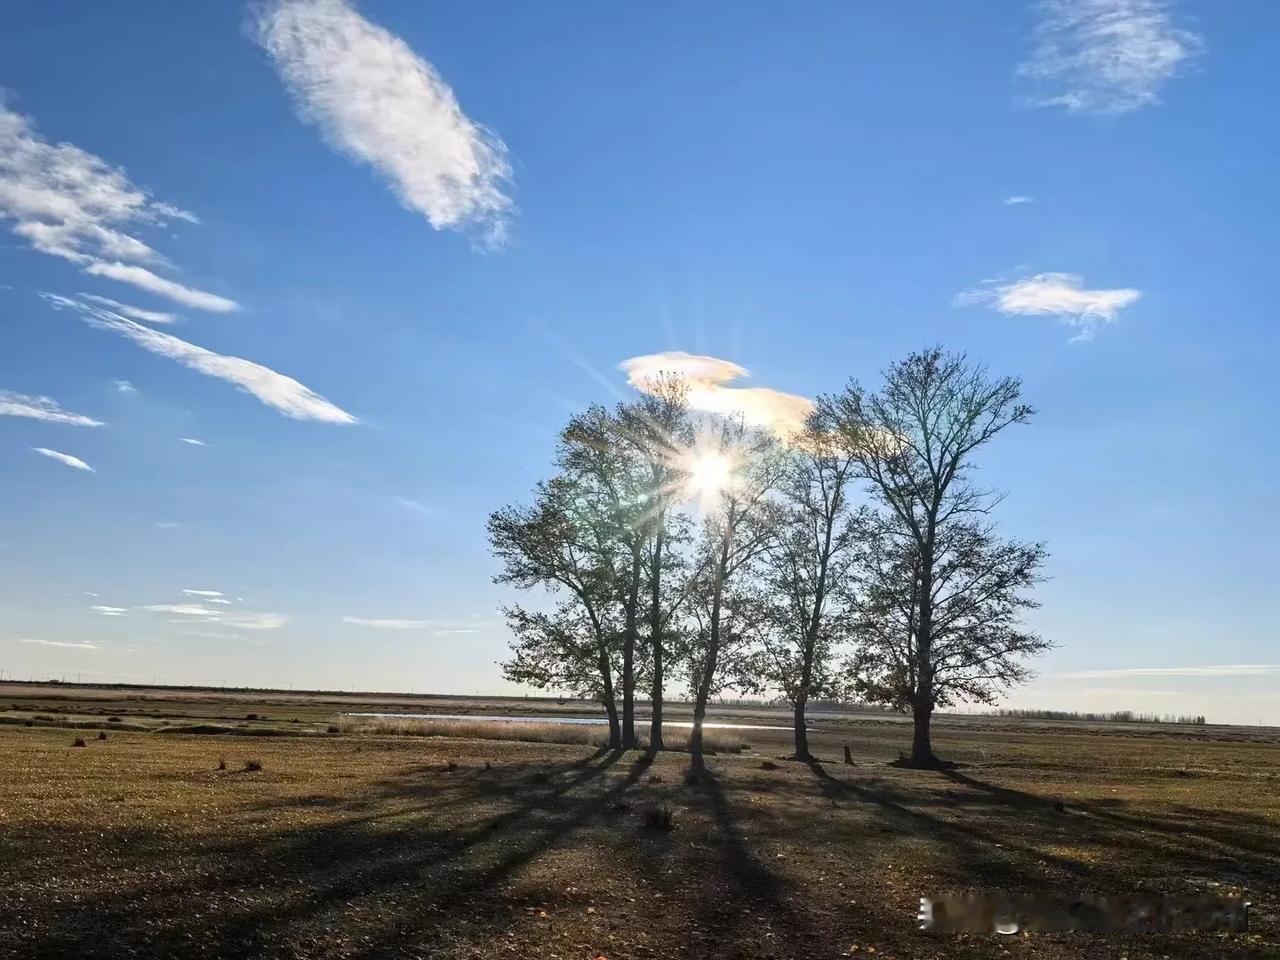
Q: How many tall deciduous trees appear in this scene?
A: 6